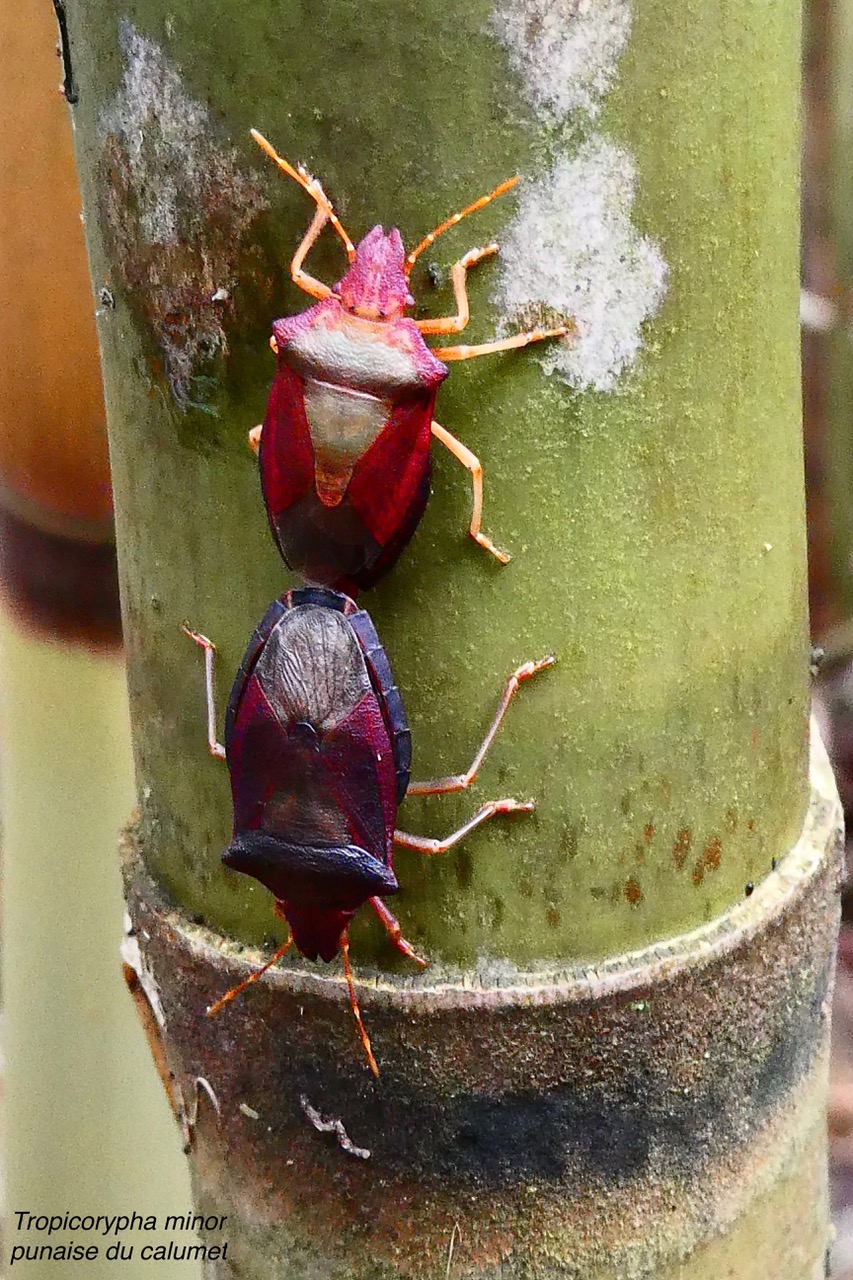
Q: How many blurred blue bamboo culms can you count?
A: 0